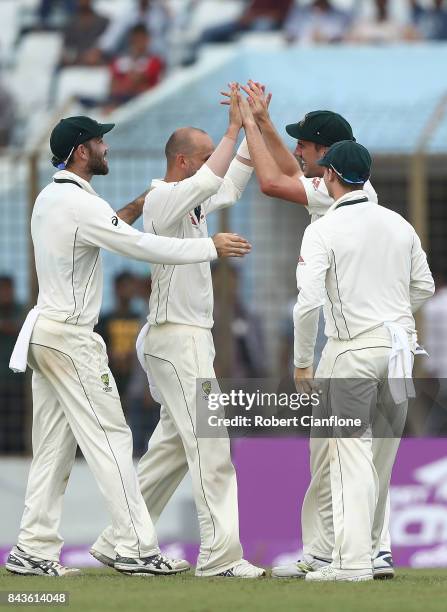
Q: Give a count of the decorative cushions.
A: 0